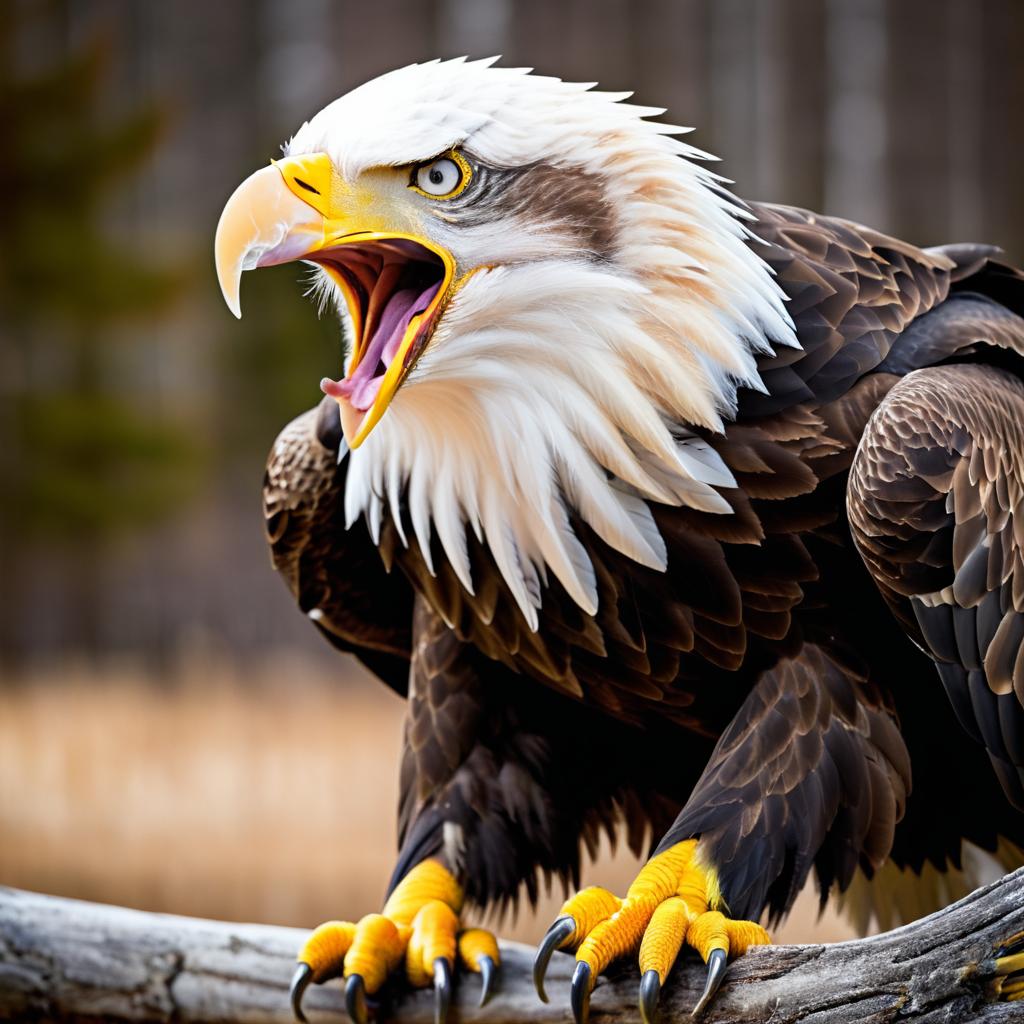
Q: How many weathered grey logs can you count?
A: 1